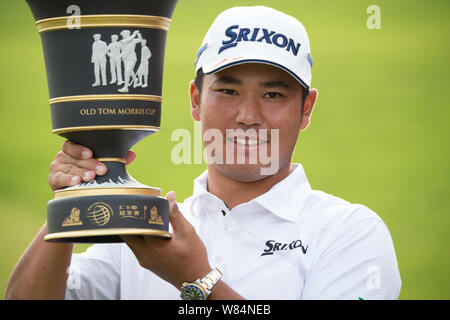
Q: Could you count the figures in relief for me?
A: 4